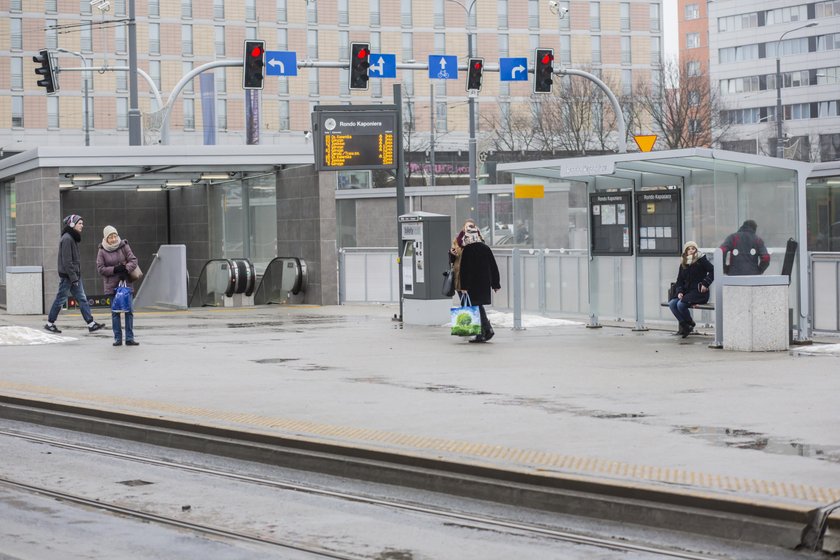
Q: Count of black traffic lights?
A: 5